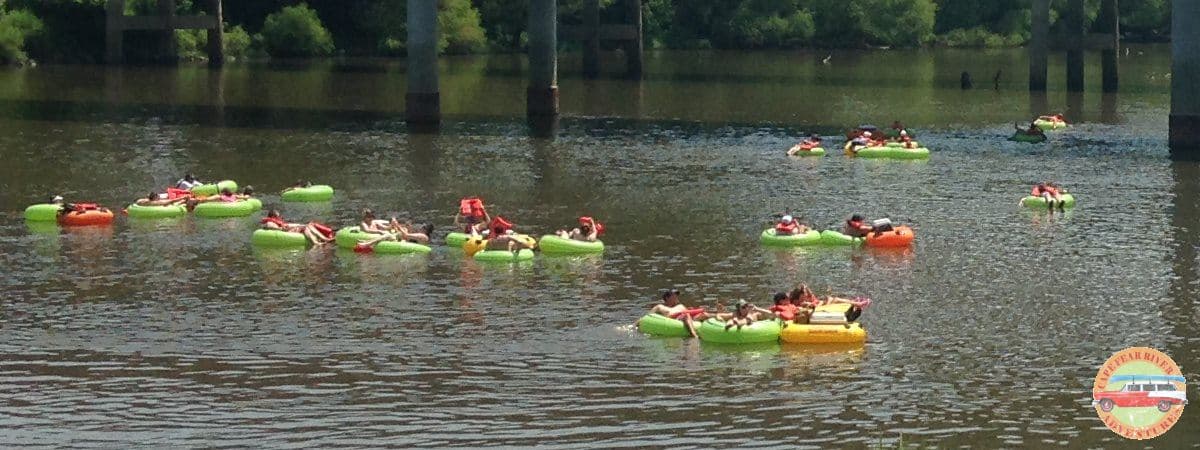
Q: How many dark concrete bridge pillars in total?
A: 11